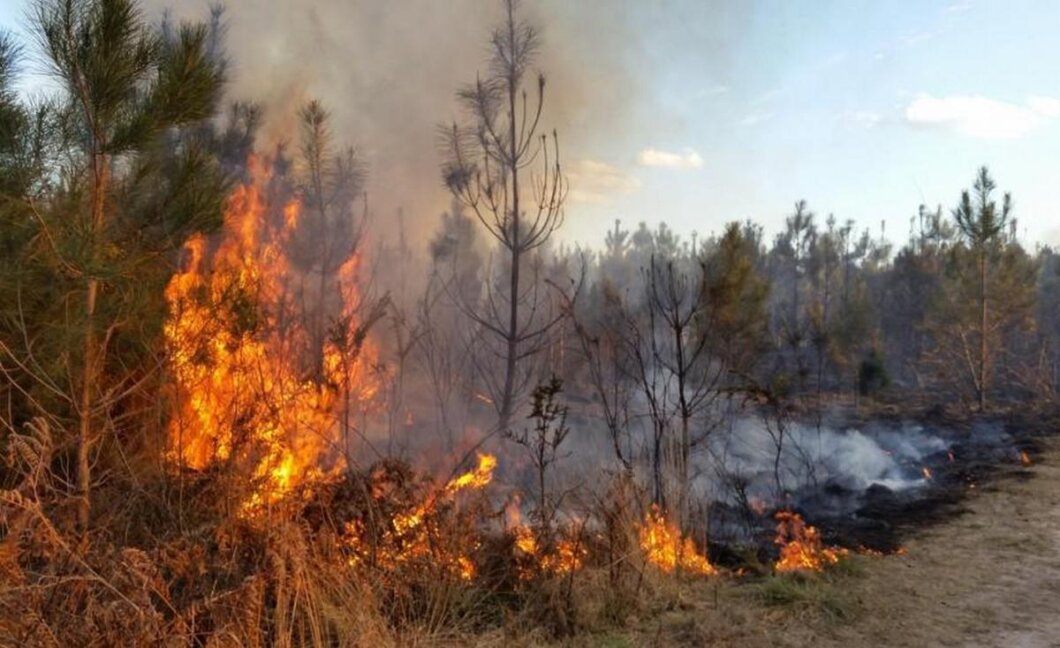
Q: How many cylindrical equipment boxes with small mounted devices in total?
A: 0